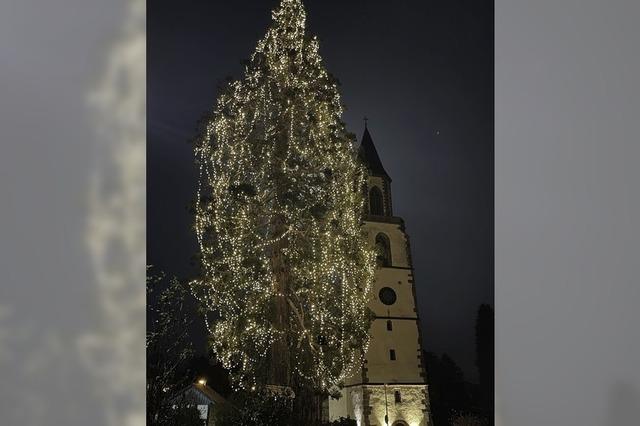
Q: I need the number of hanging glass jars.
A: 0